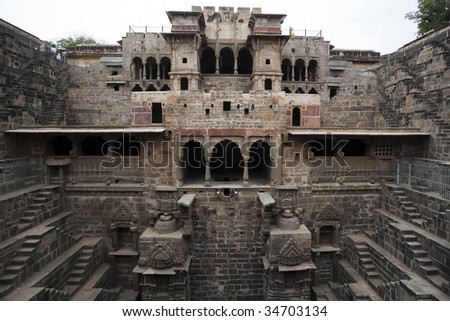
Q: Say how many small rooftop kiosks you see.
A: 2